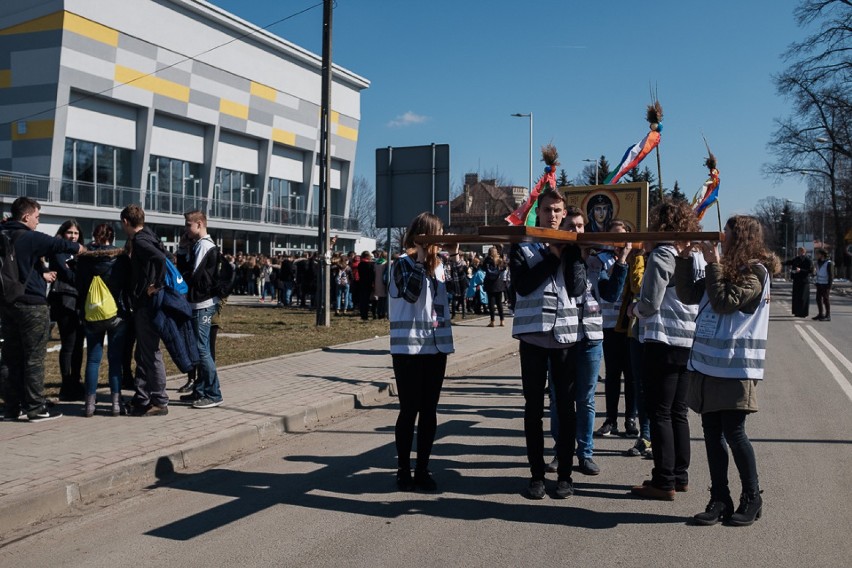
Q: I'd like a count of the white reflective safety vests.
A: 7